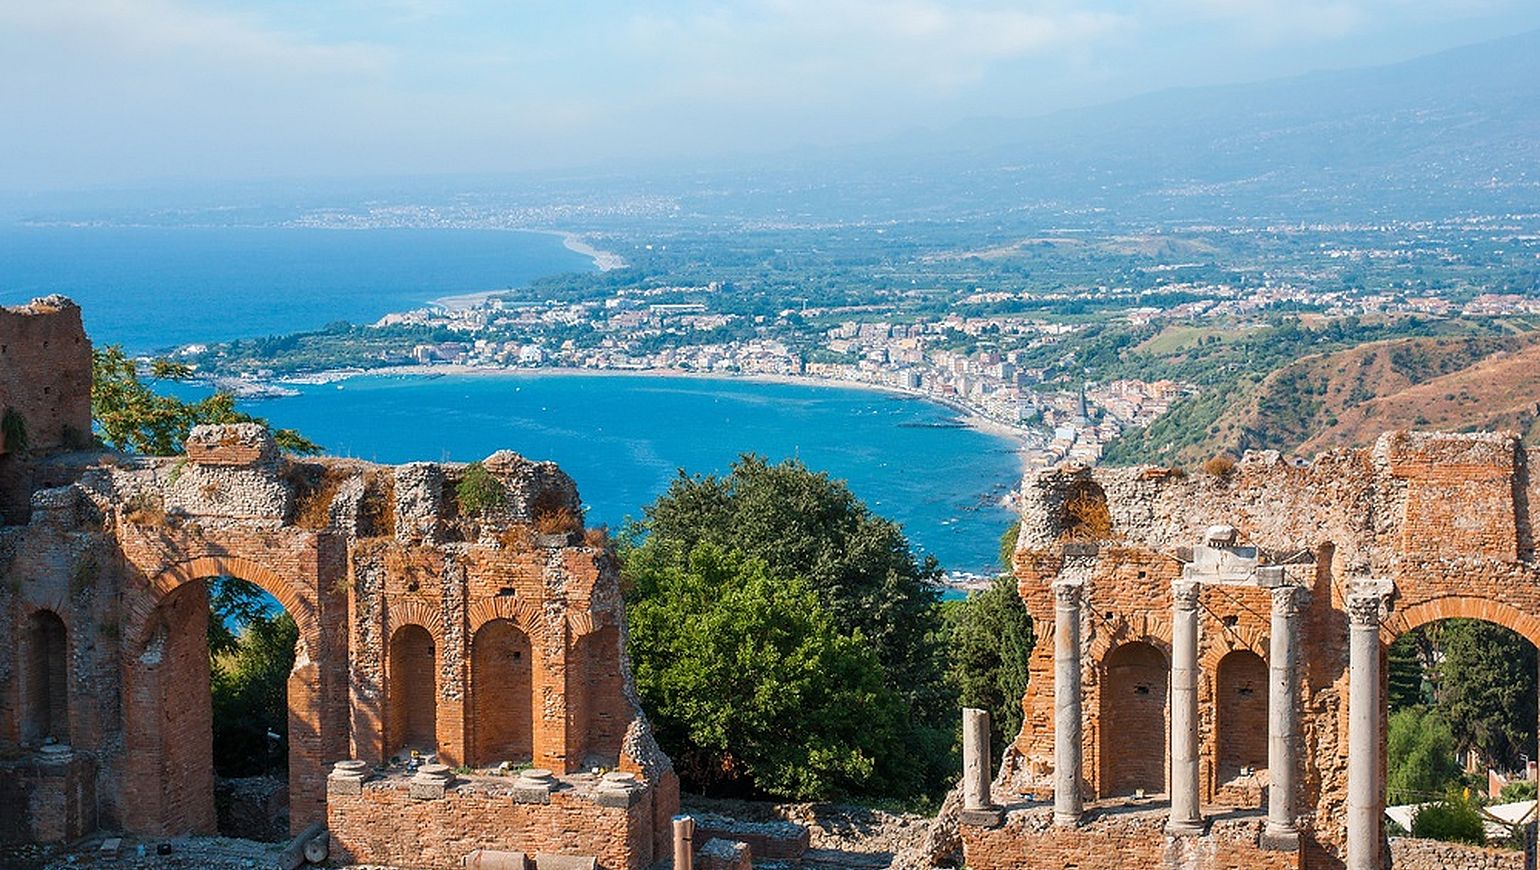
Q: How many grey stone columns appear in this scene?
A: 5